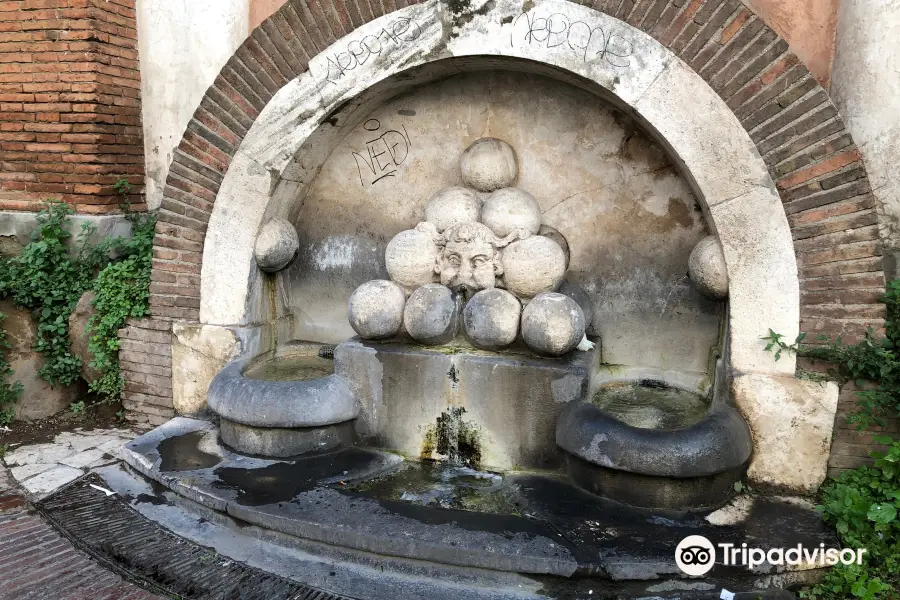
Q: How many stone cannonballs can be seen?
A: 13